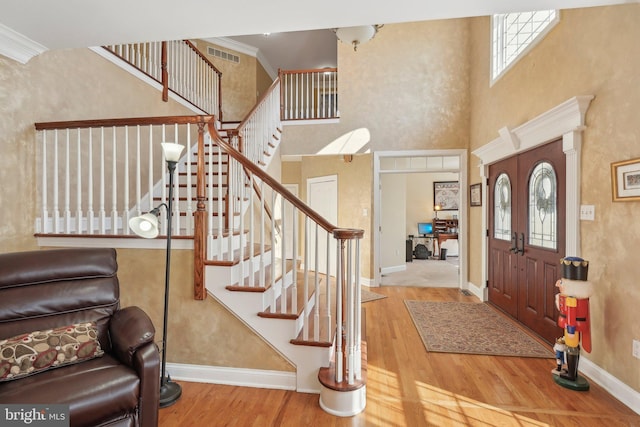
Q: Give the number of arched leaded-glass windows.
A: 2